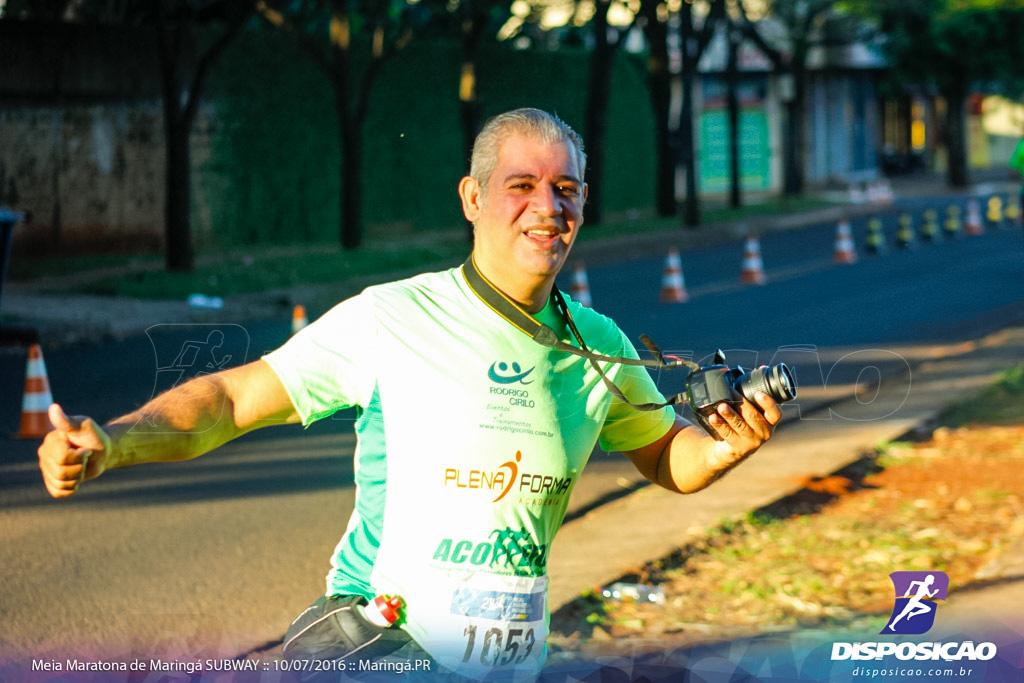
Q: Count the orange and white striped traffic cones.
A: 7